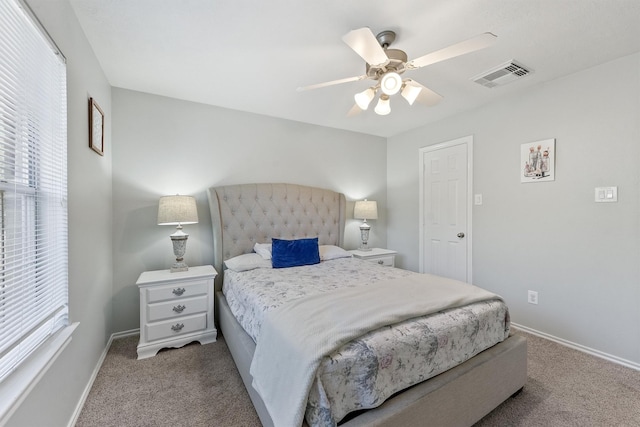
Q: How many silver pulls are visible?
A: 4